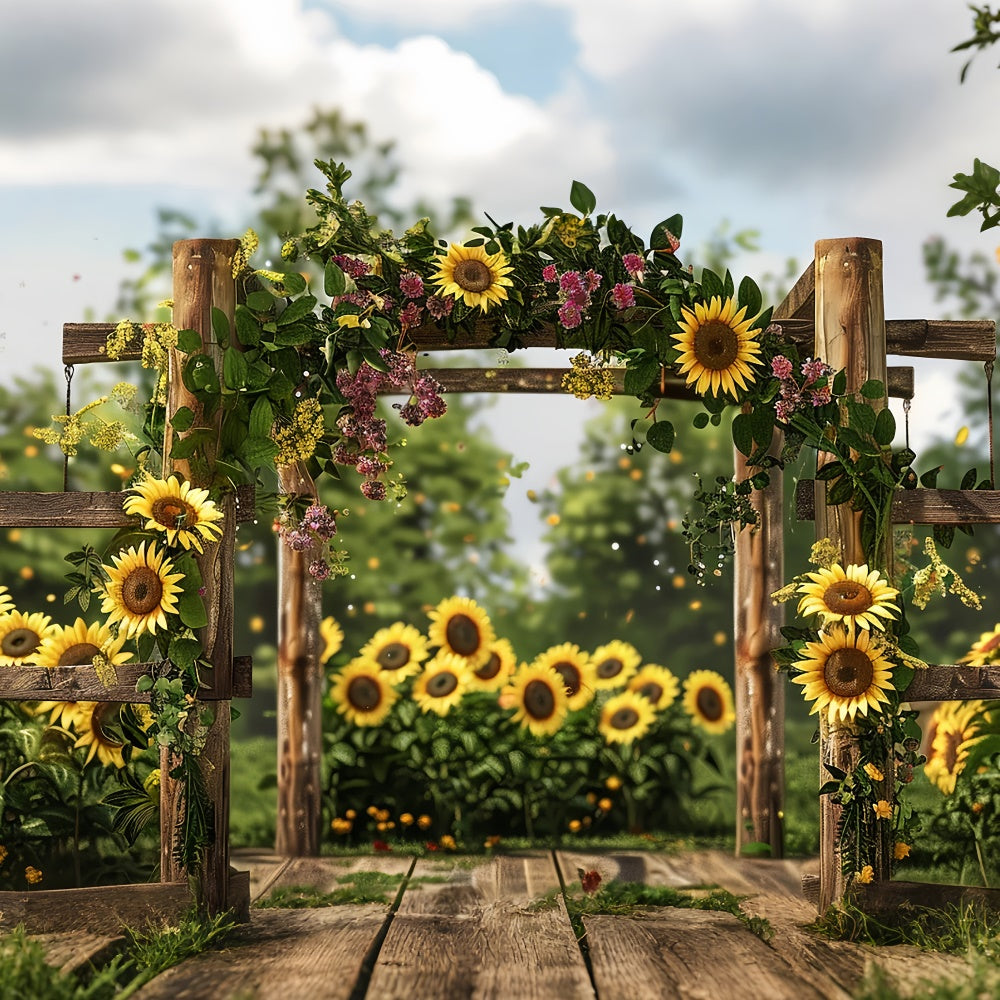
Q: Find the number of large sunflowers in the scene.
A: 6